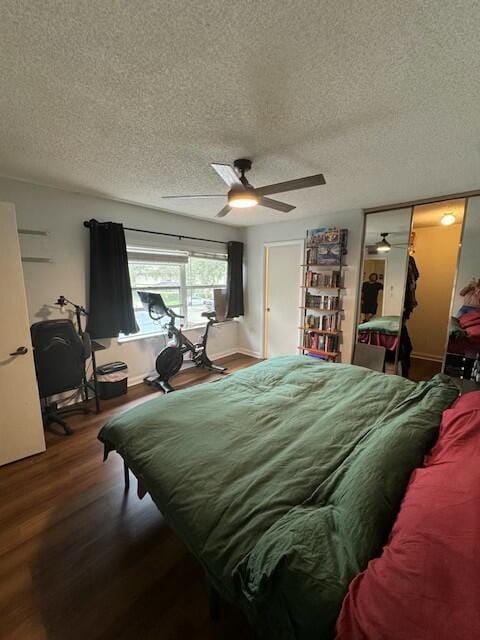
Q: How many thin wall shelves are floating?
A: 2